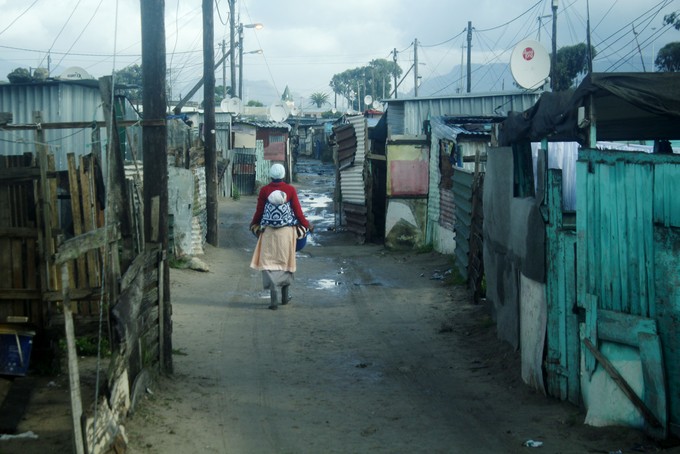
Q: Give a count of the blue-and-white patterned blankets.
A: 1